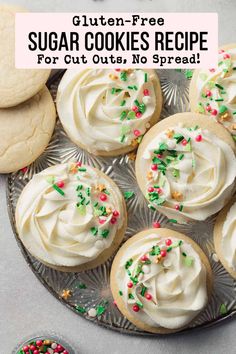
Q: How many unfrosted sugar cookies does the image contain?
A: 2